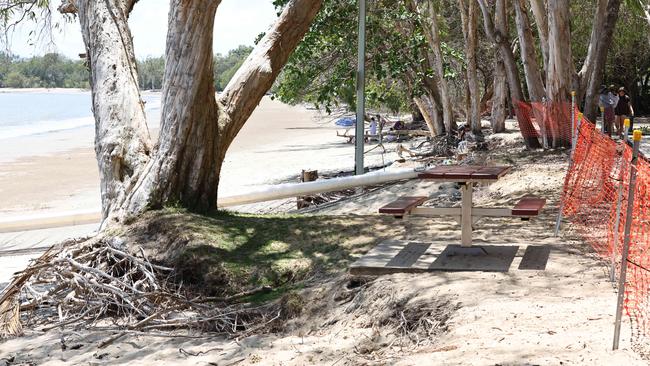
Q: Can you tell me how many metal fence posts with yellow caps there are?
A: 5